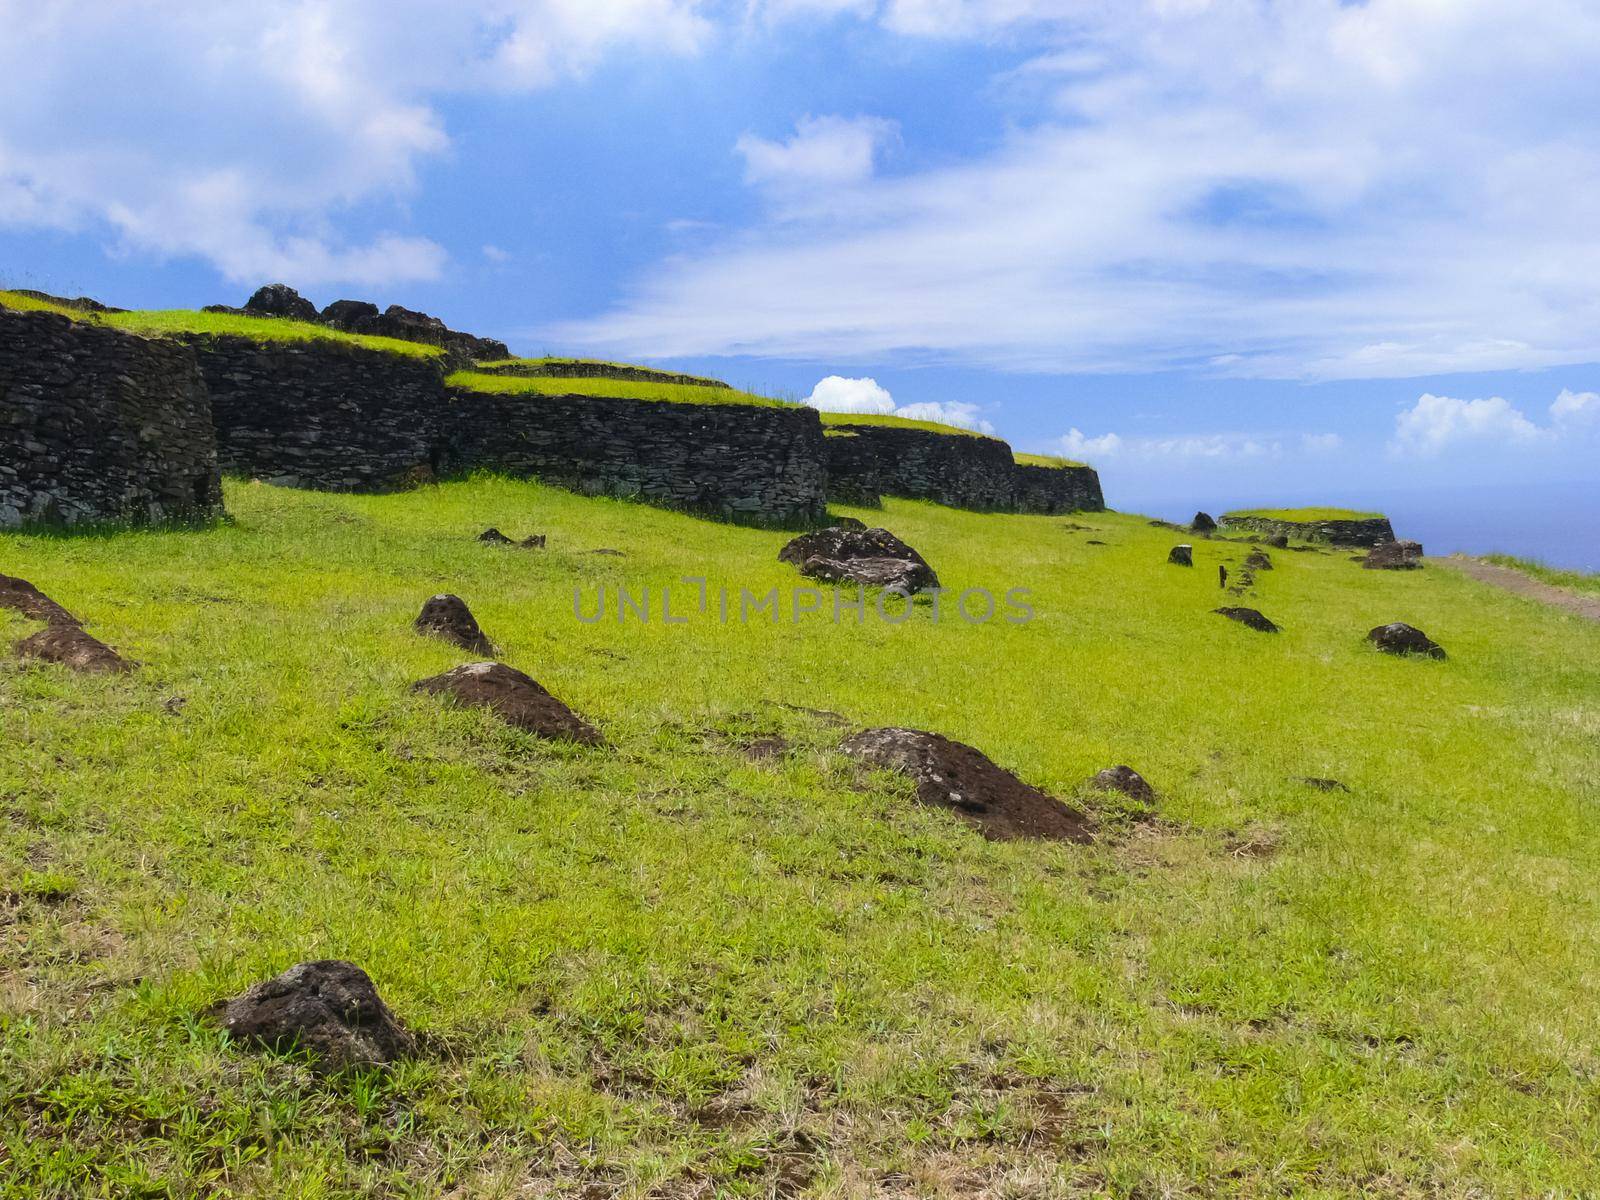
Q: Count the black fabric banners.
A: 0